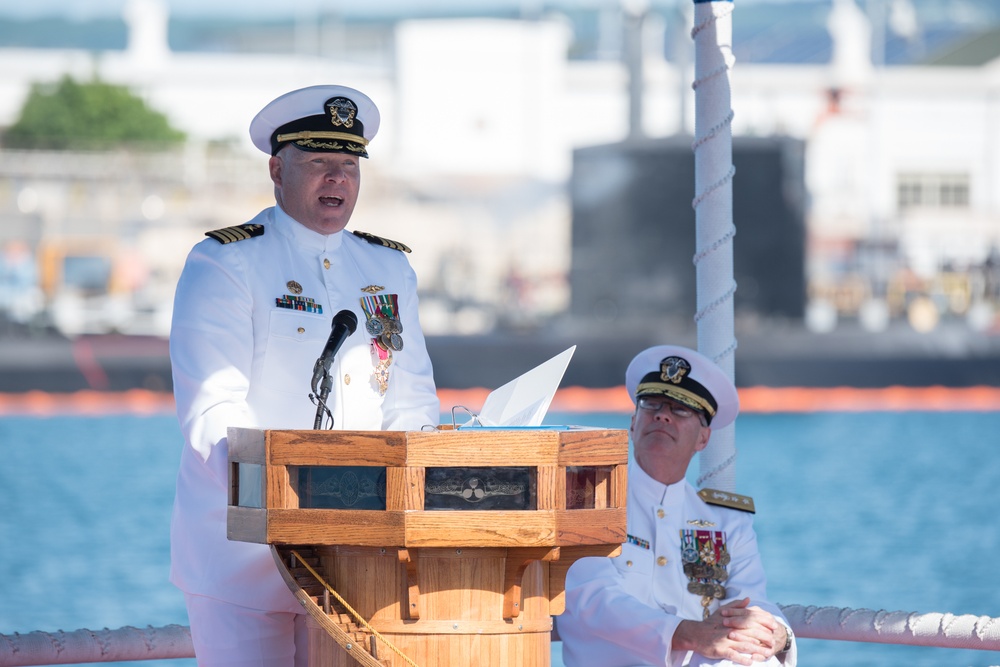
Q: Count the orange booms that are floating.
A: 1